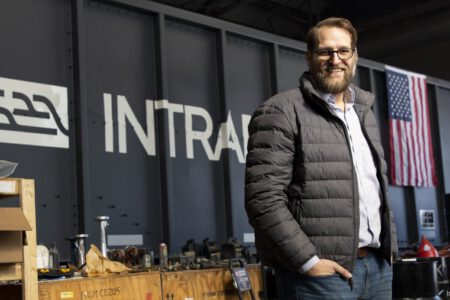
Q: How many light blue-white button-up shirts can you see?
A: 1